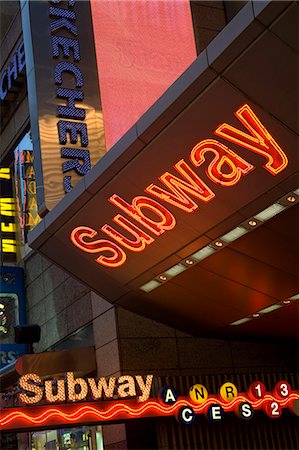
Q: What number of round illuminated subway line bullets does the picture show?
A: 9